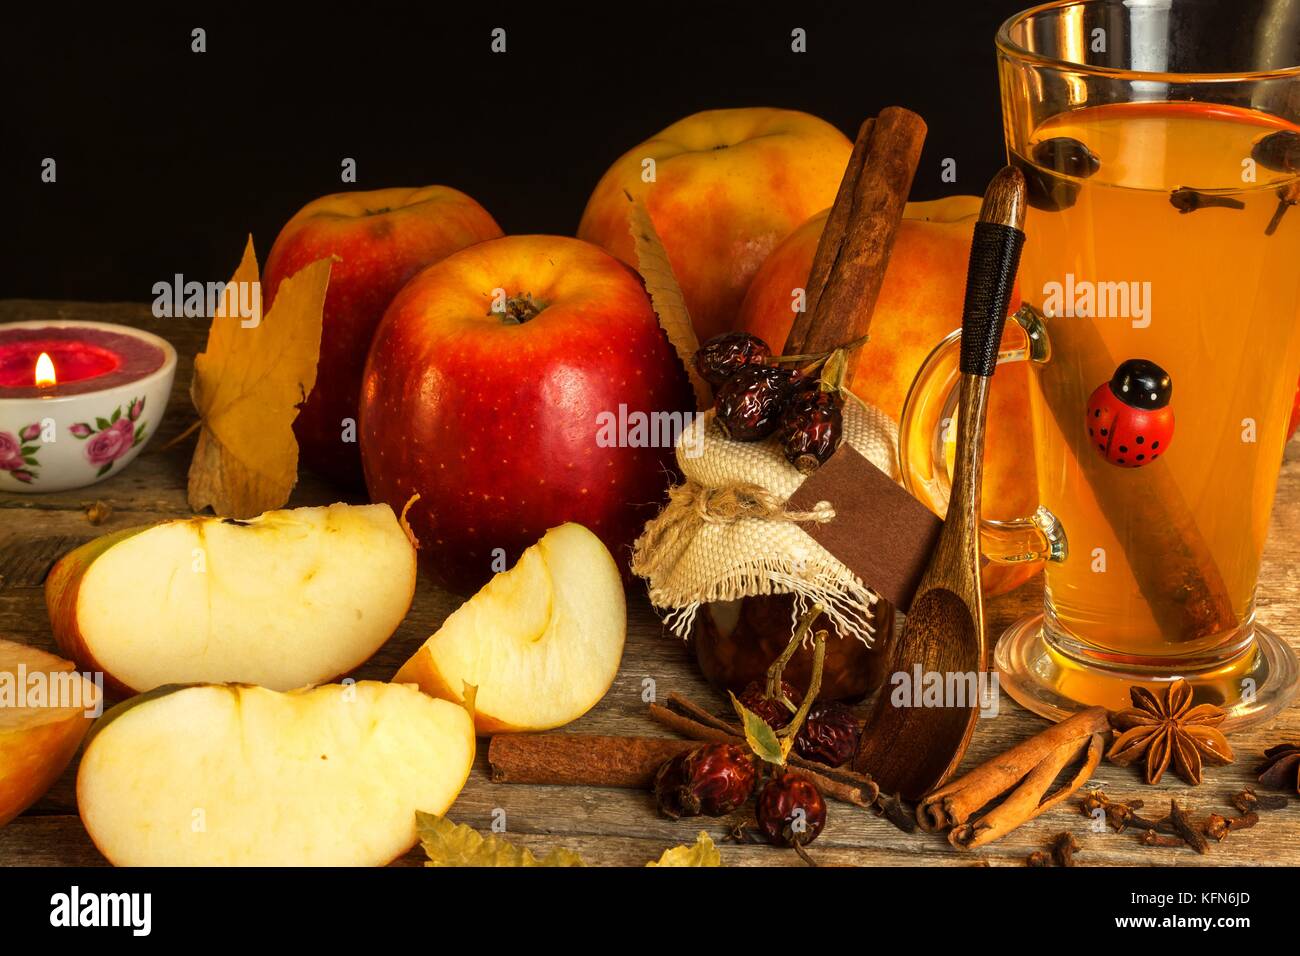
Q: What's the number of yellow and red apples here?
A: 4